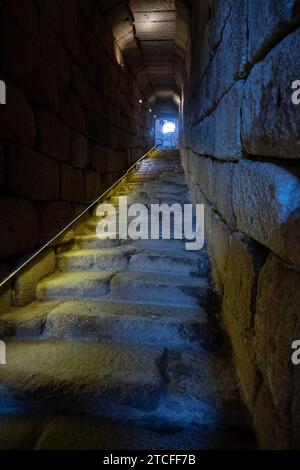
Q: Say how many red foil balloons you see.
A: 0